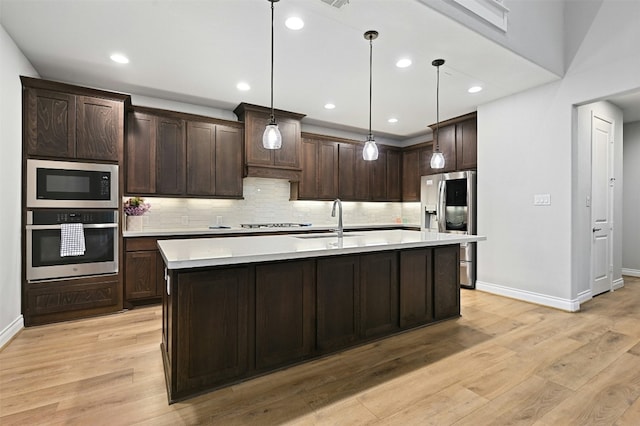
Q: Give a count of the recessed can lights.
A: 7